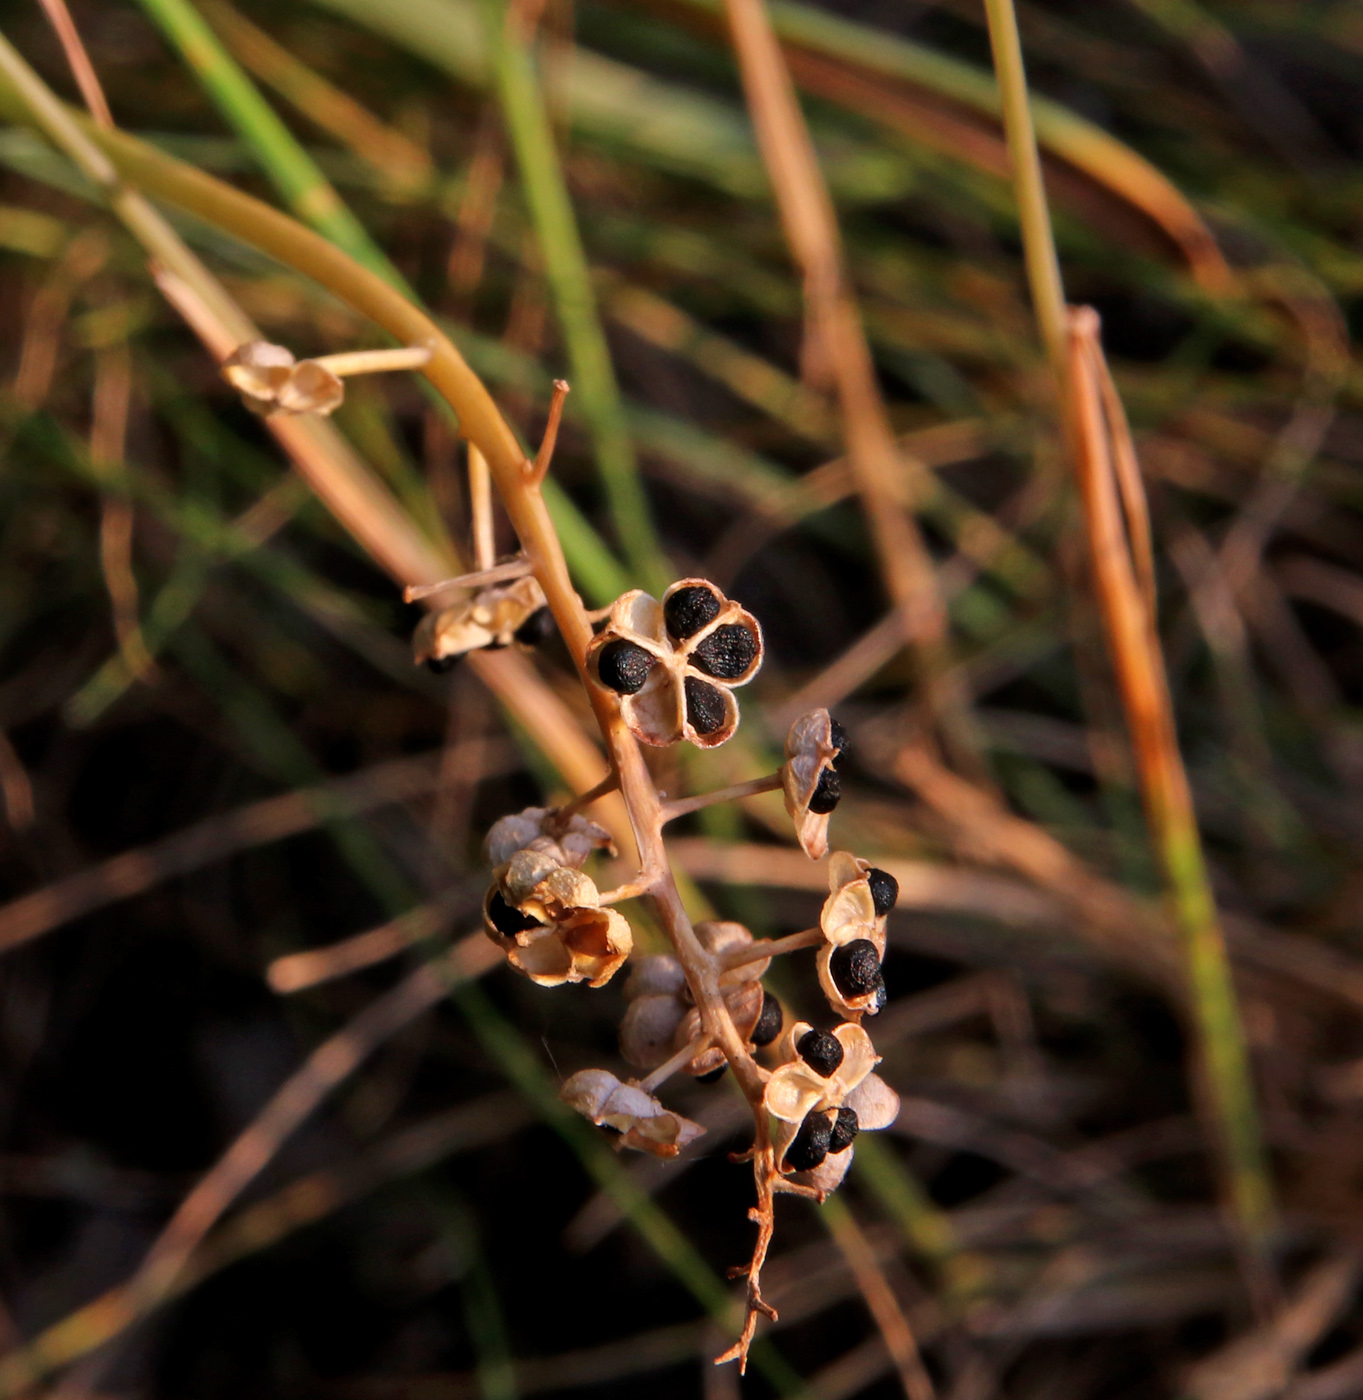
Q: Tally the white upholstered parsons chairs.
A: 0